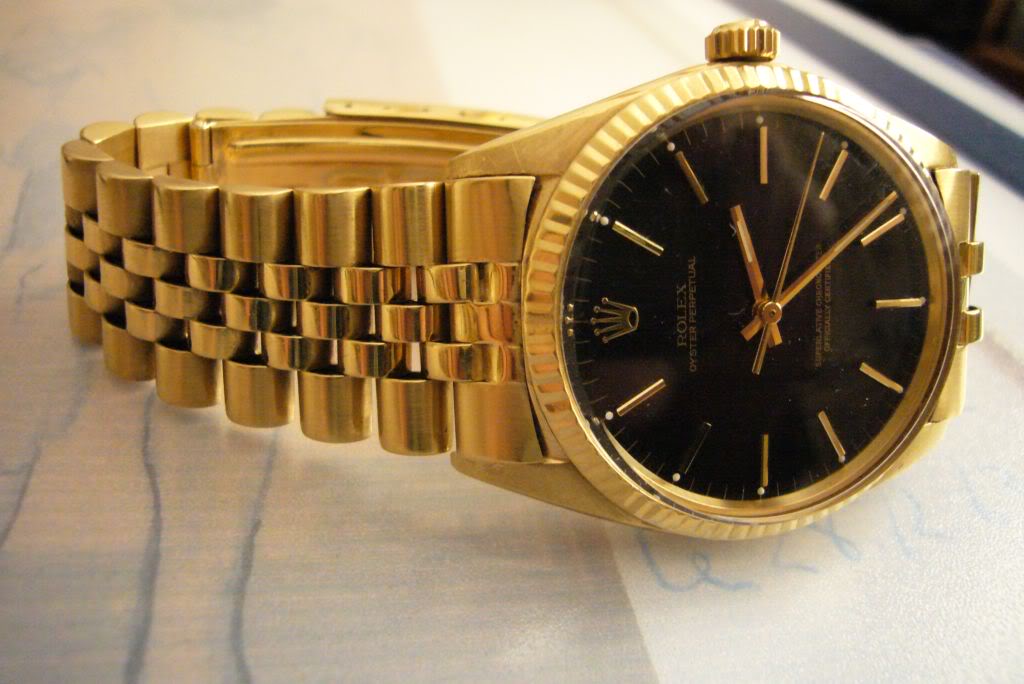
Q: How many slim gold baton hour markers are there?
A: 11